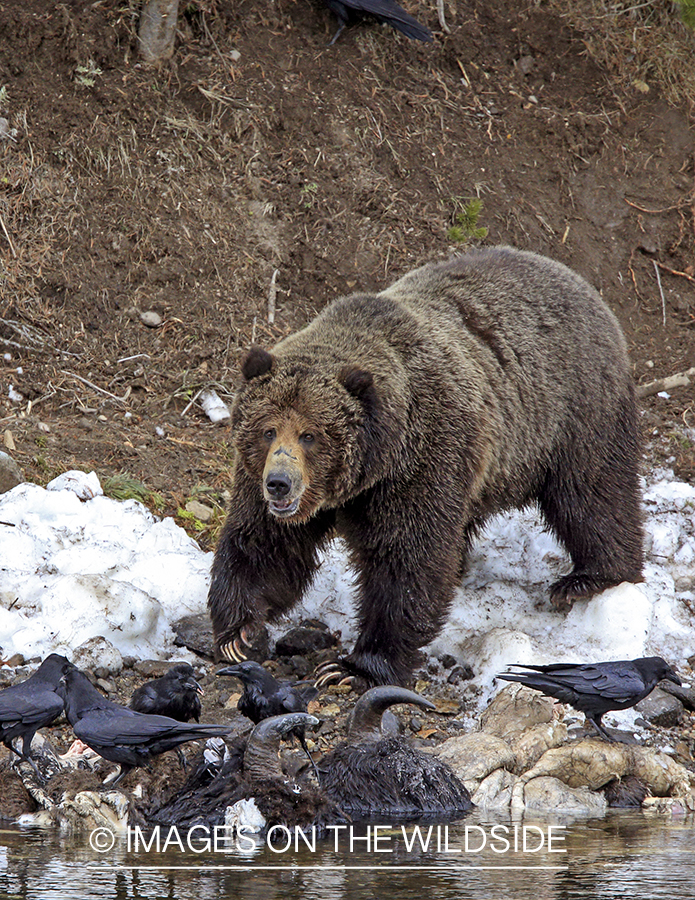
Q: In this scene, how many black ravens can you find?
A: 6